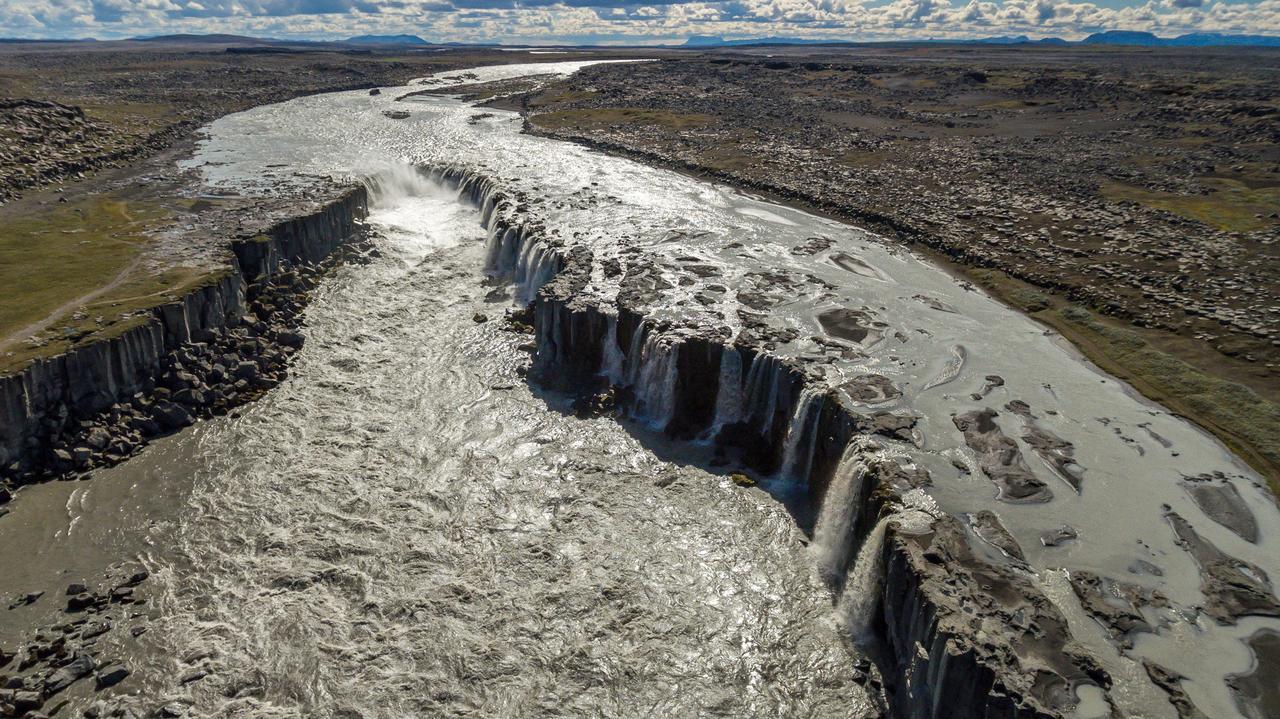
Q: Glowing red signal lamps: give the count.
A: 0